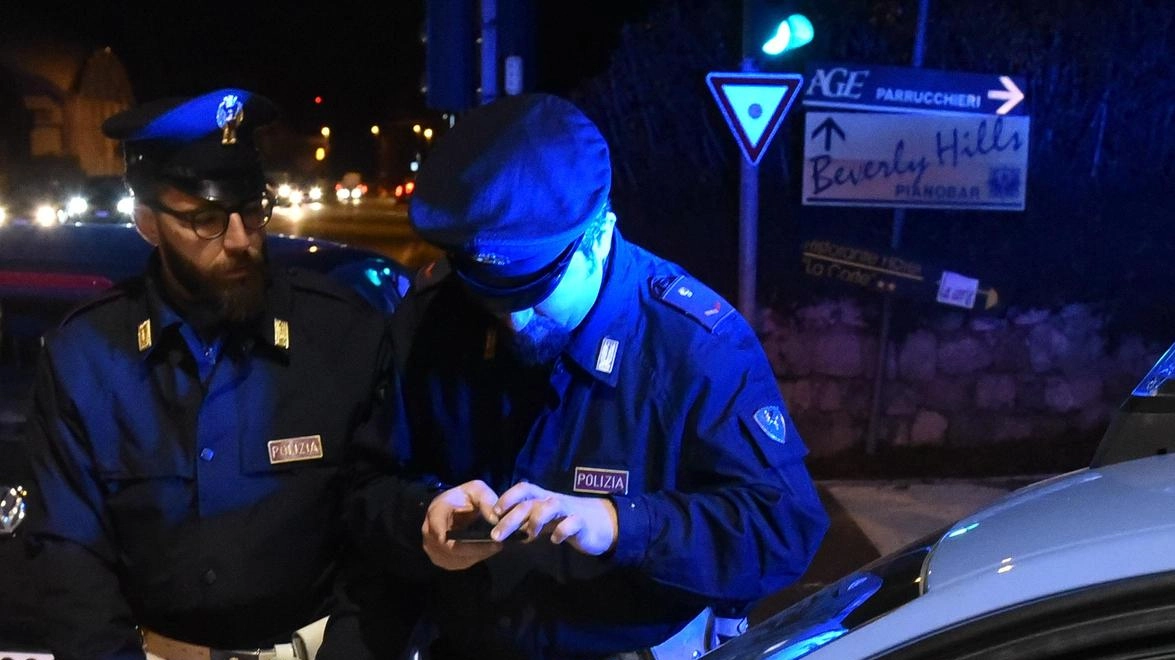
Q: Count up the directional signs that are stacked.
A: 3